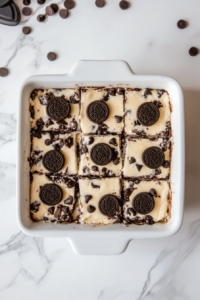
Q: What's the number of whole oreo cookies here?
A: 9